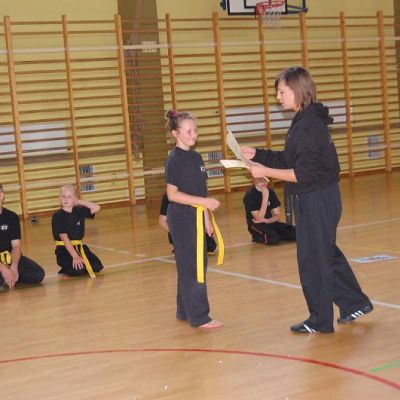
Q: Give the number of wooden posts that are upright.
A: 9